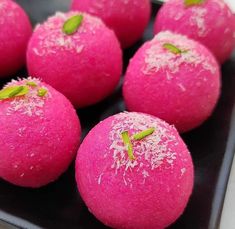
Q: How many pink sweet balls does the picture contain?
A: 7